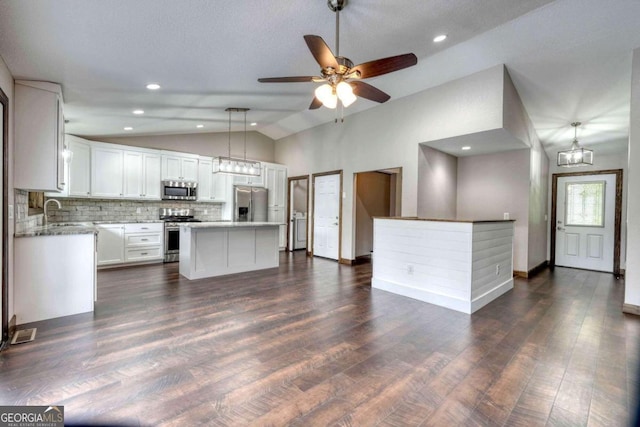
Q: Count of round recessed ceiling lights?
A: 7